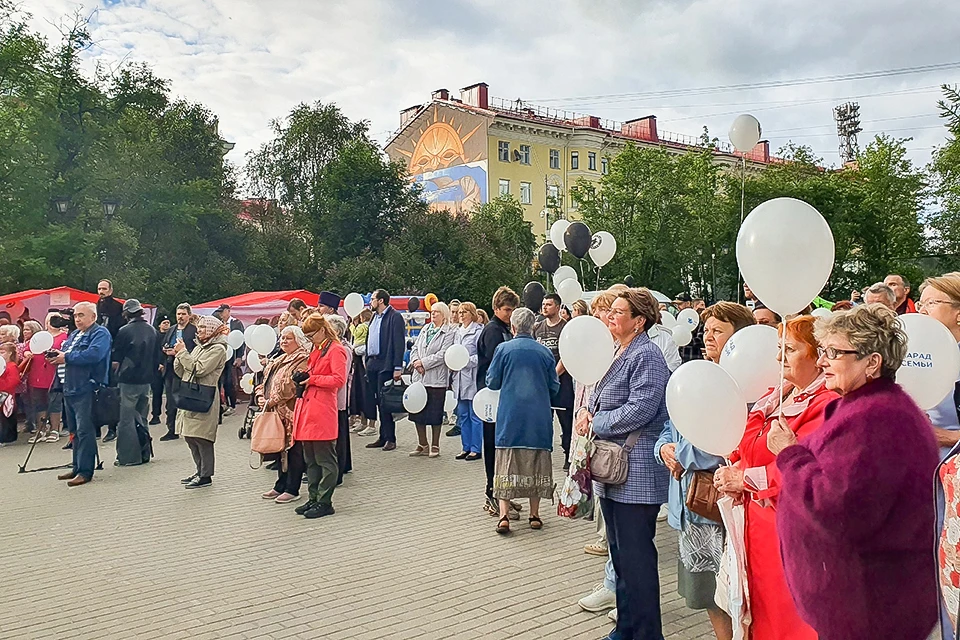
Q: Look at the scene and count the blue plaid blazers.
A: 1